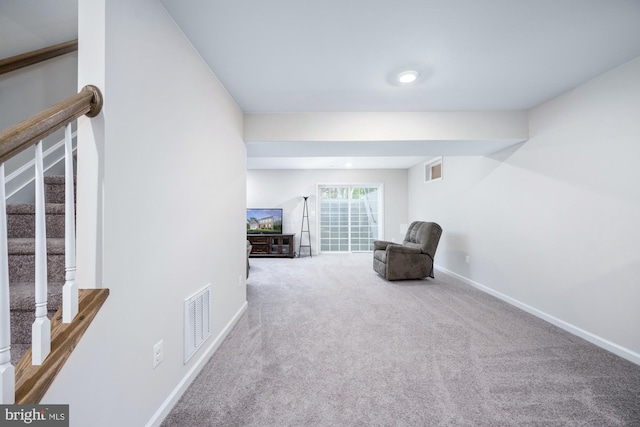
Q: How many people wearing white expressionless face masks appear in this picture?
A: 0